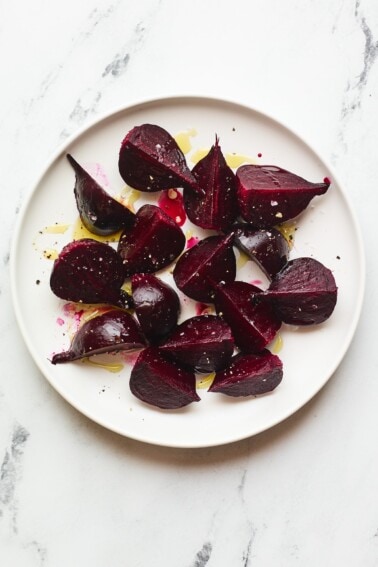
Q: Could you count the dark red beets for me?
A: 15